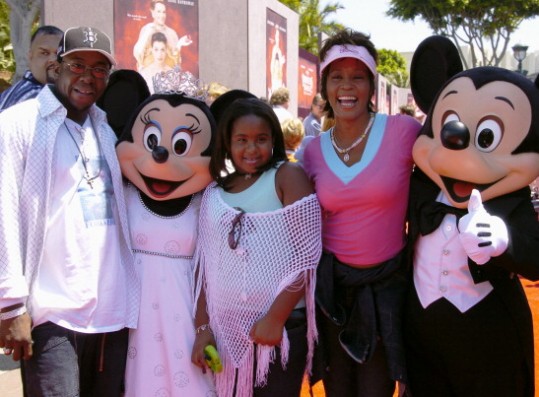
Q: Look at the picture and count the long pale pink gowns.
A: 1